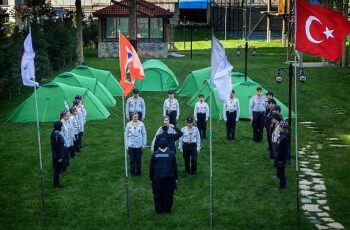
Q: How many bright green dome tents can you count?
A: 7